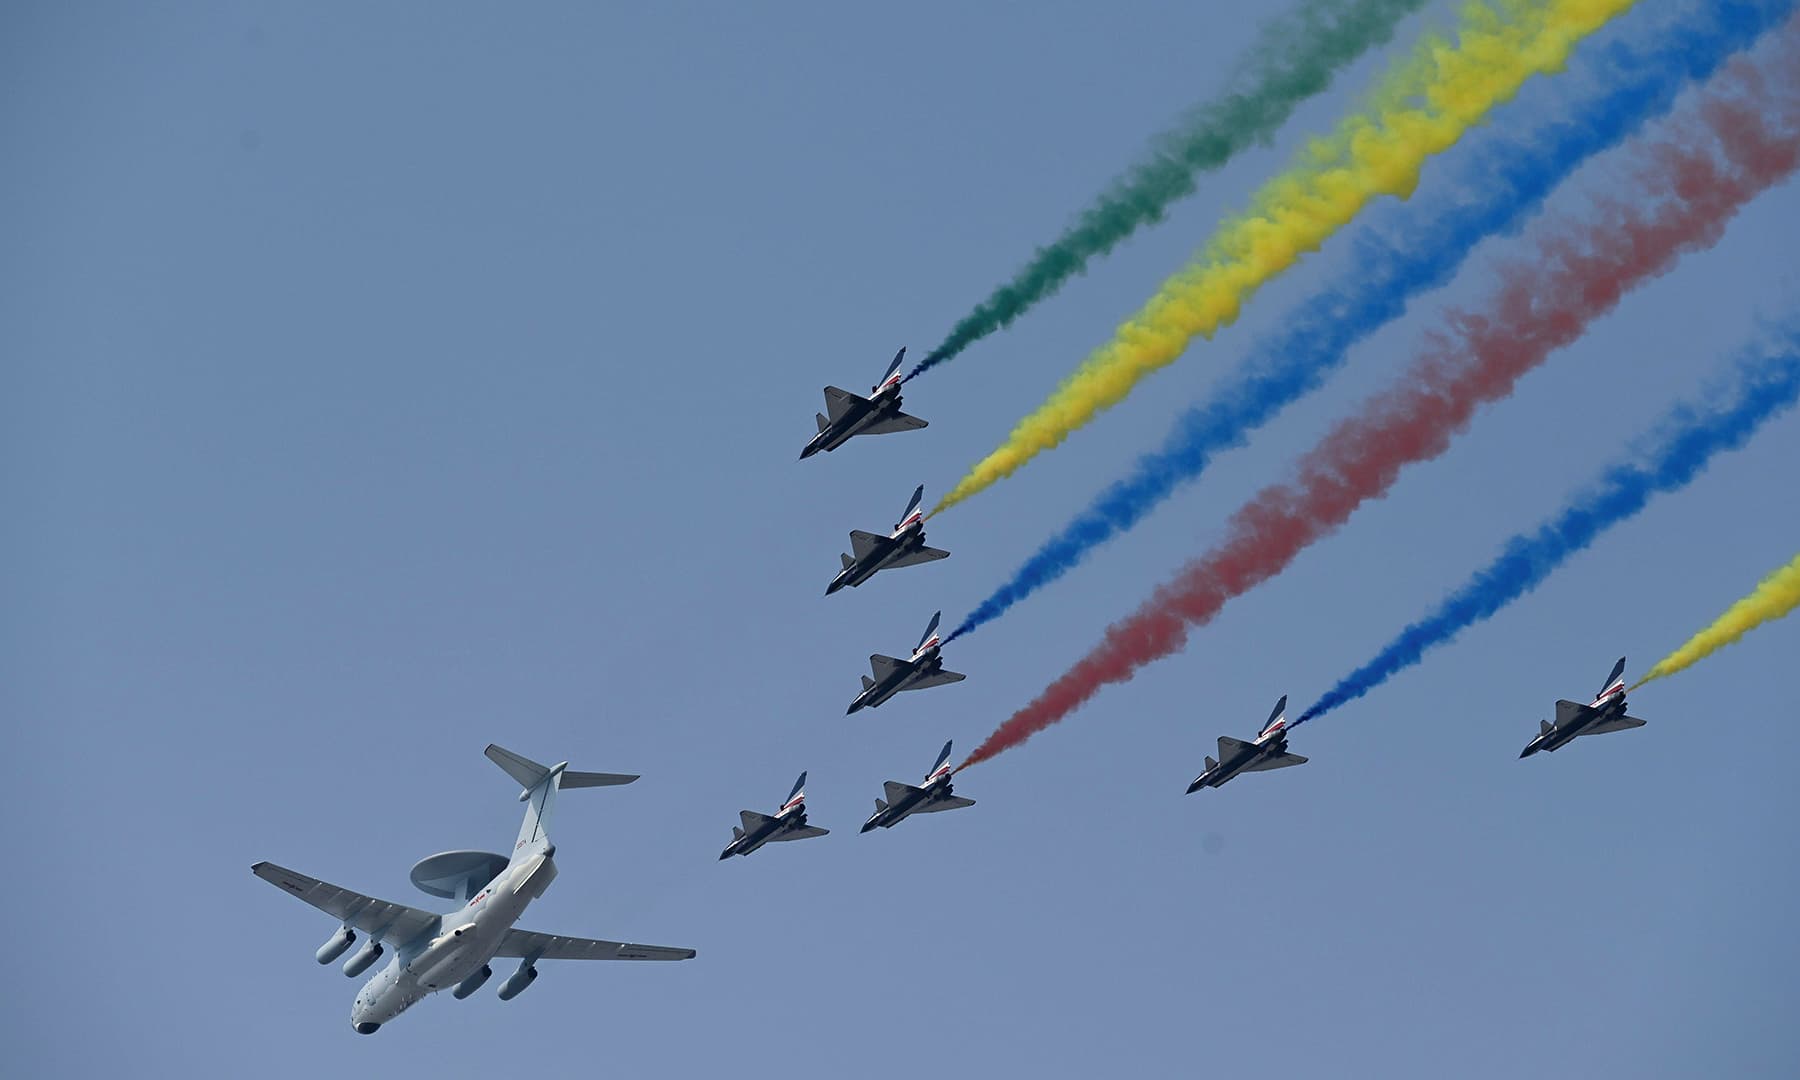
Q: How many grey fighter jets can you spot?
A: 7